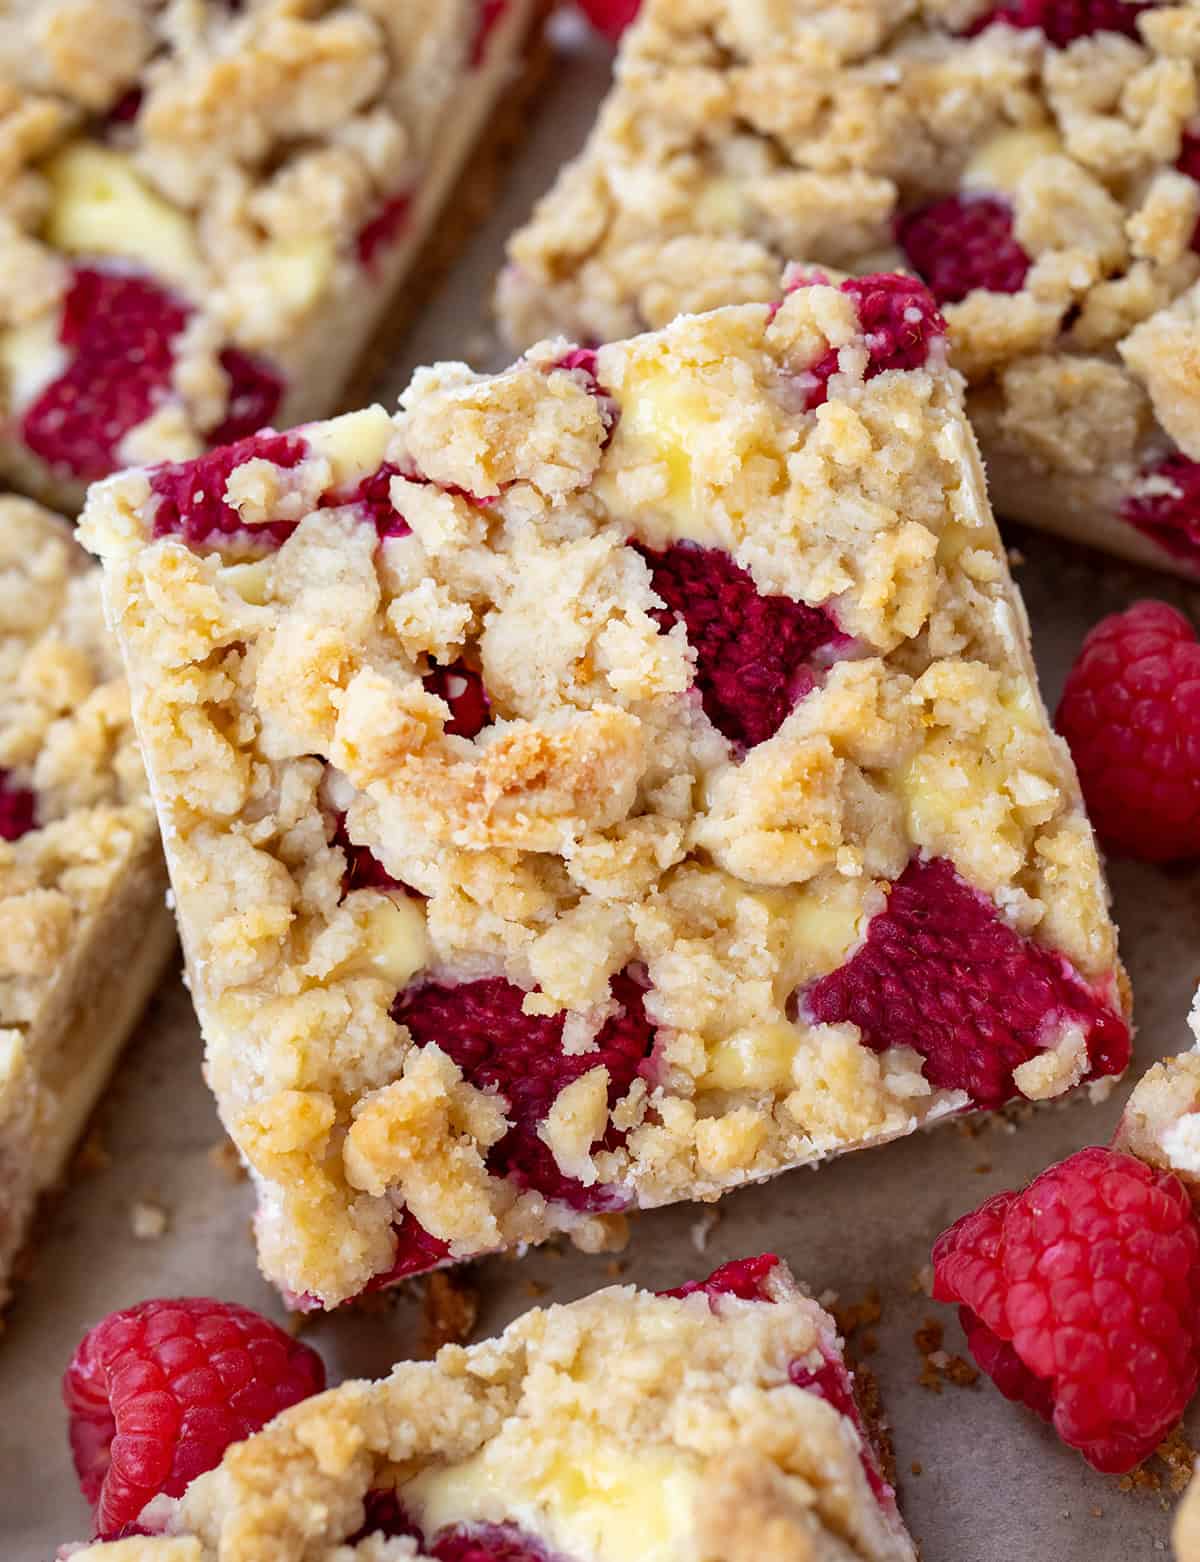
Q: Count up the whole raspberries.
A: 3